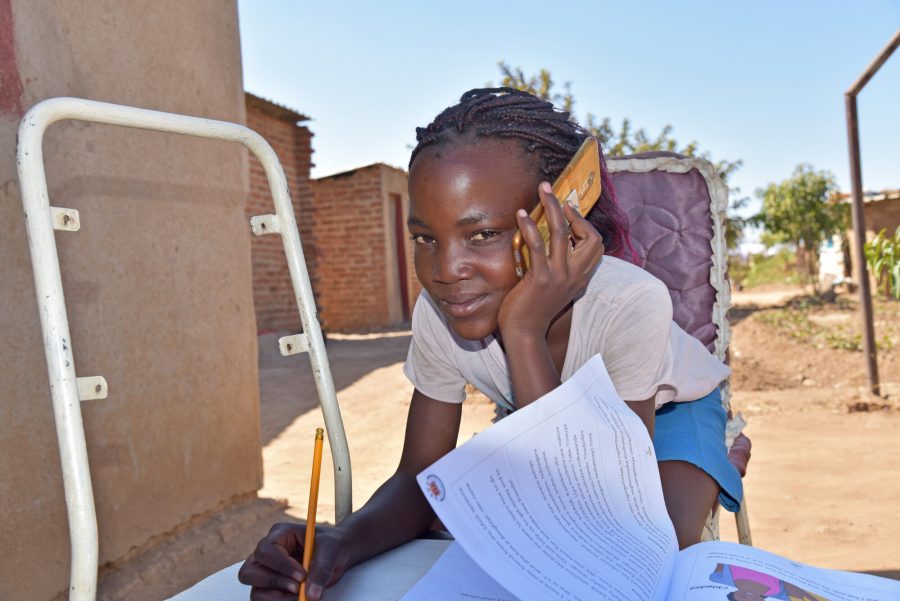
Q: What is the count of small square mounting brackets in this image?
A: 4